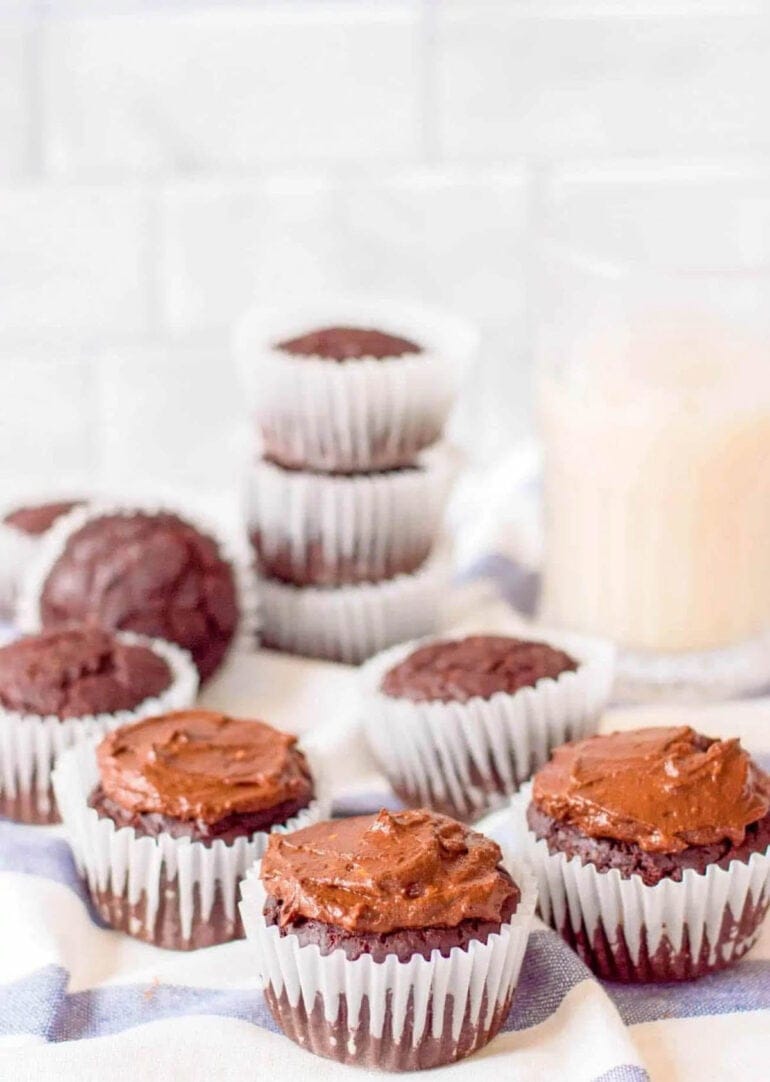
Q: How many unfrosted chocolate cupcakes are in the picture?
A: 7